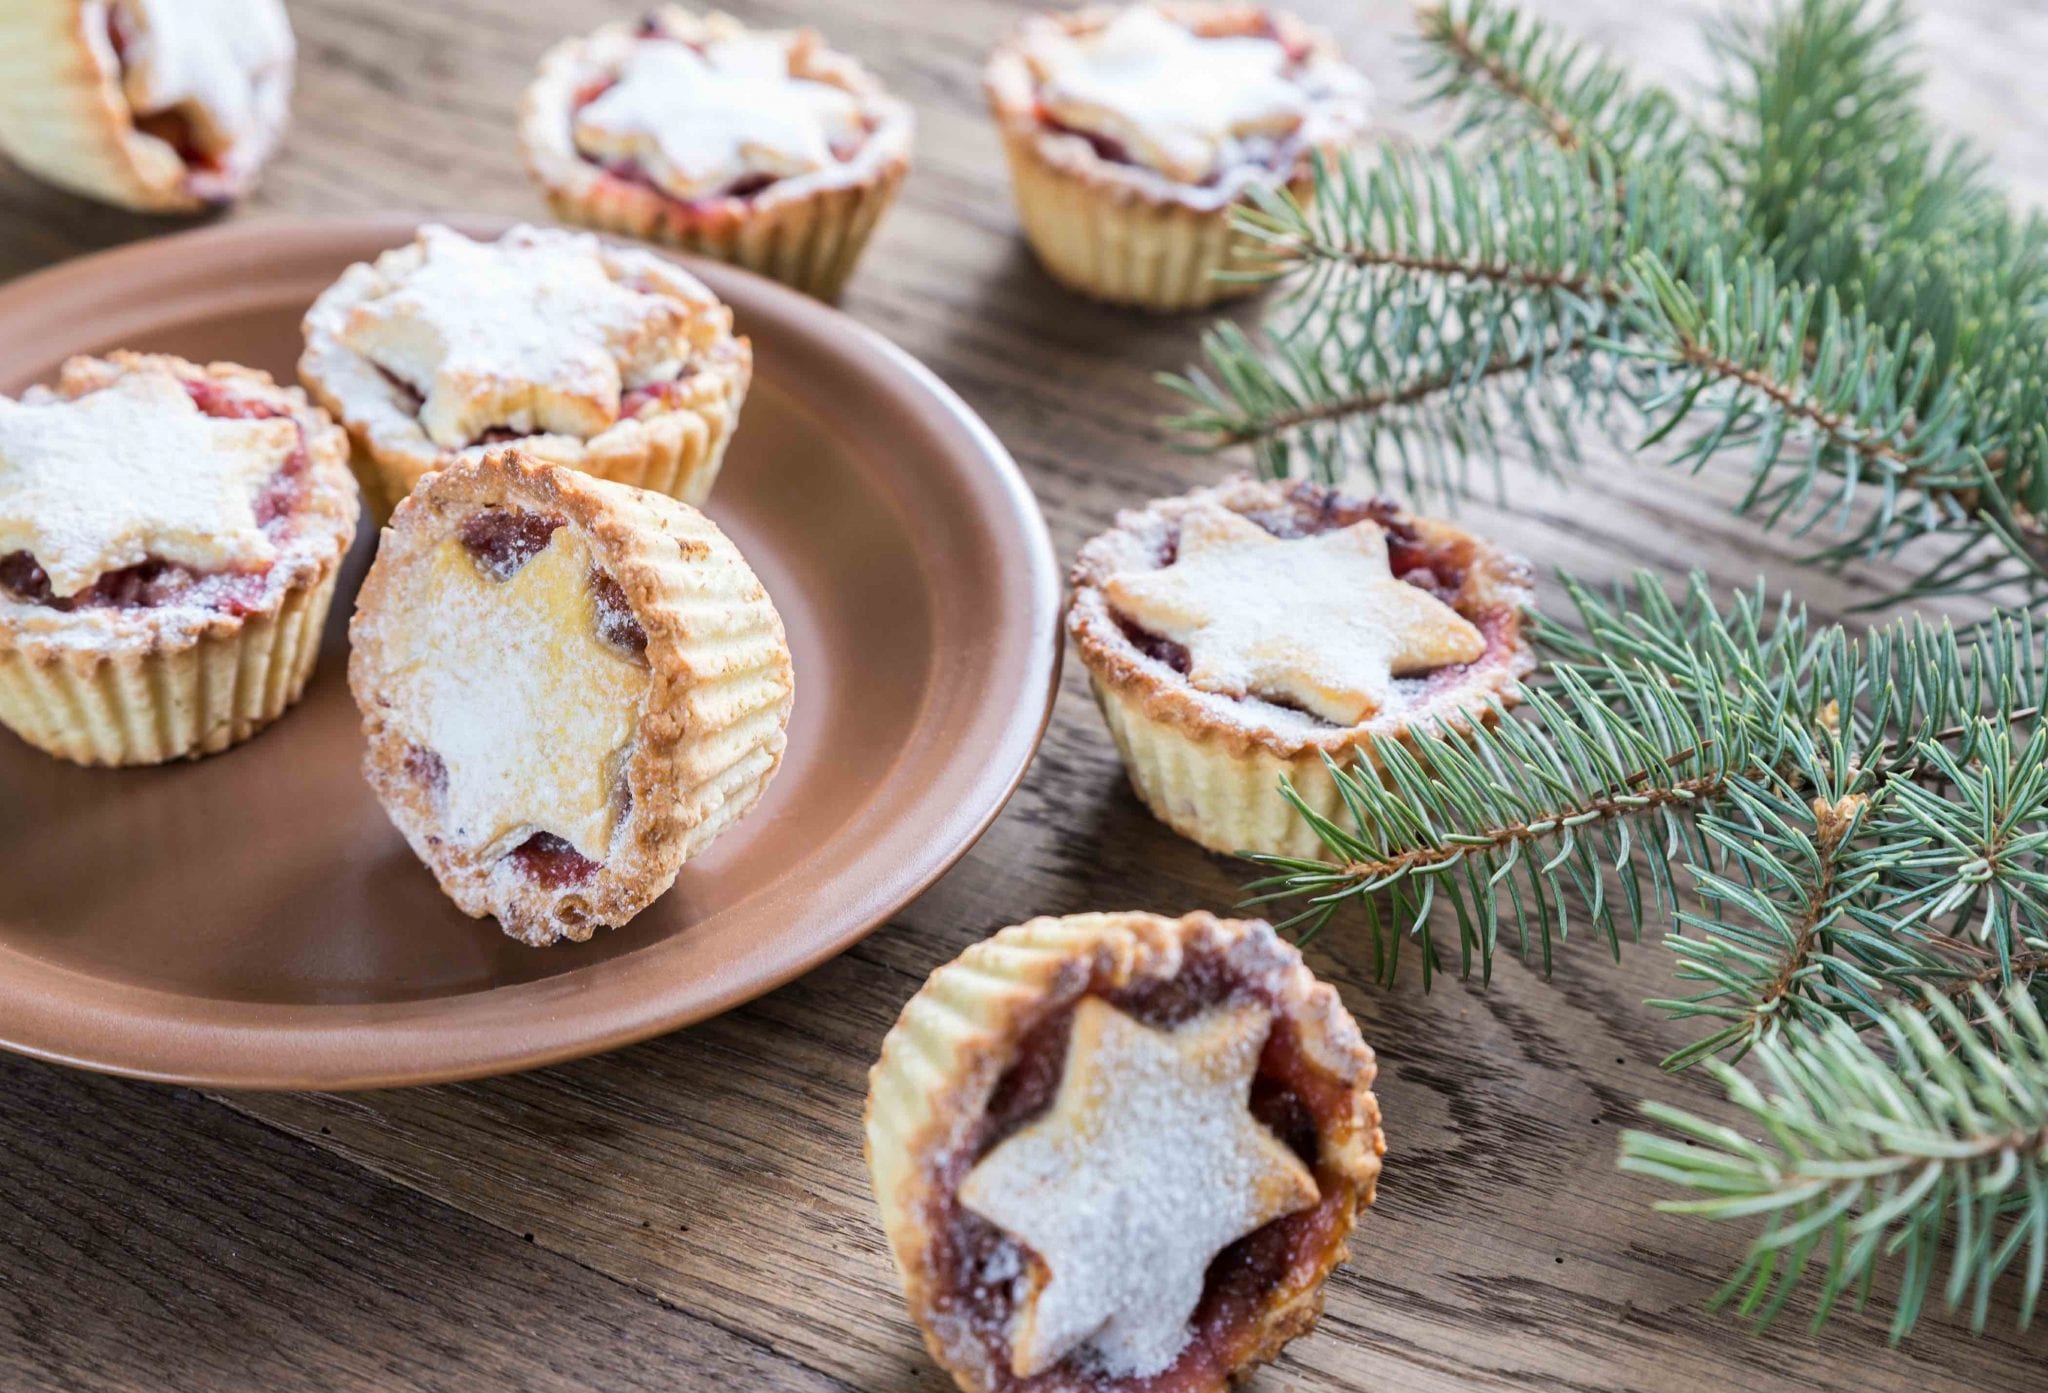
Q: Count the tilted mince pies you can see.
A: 3